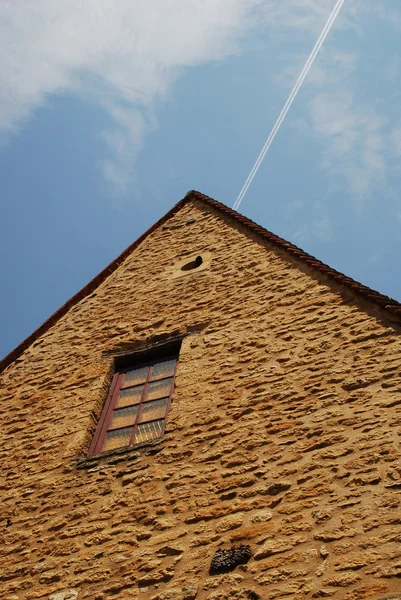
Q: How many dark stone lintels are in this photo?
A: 1